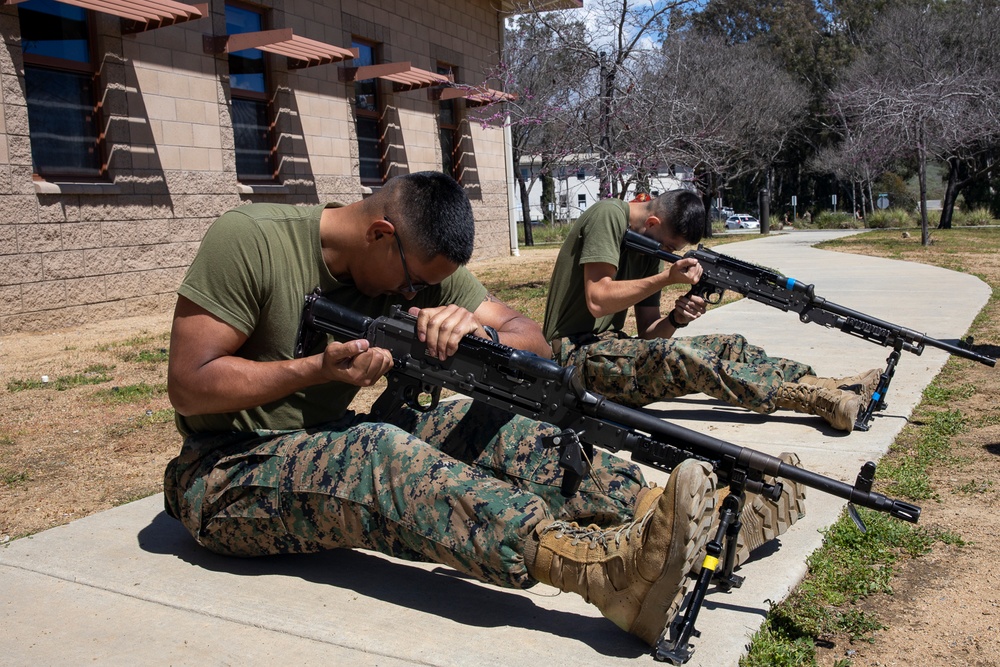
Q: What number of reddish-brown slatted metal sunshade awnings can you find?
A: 4